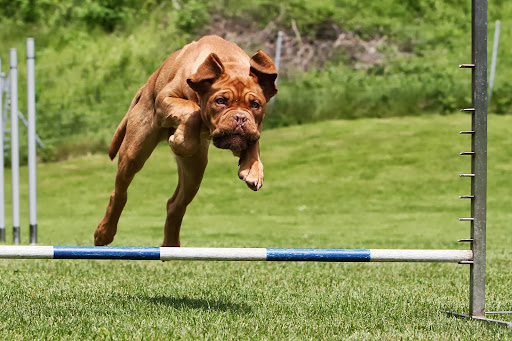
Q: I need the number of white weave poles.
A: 3